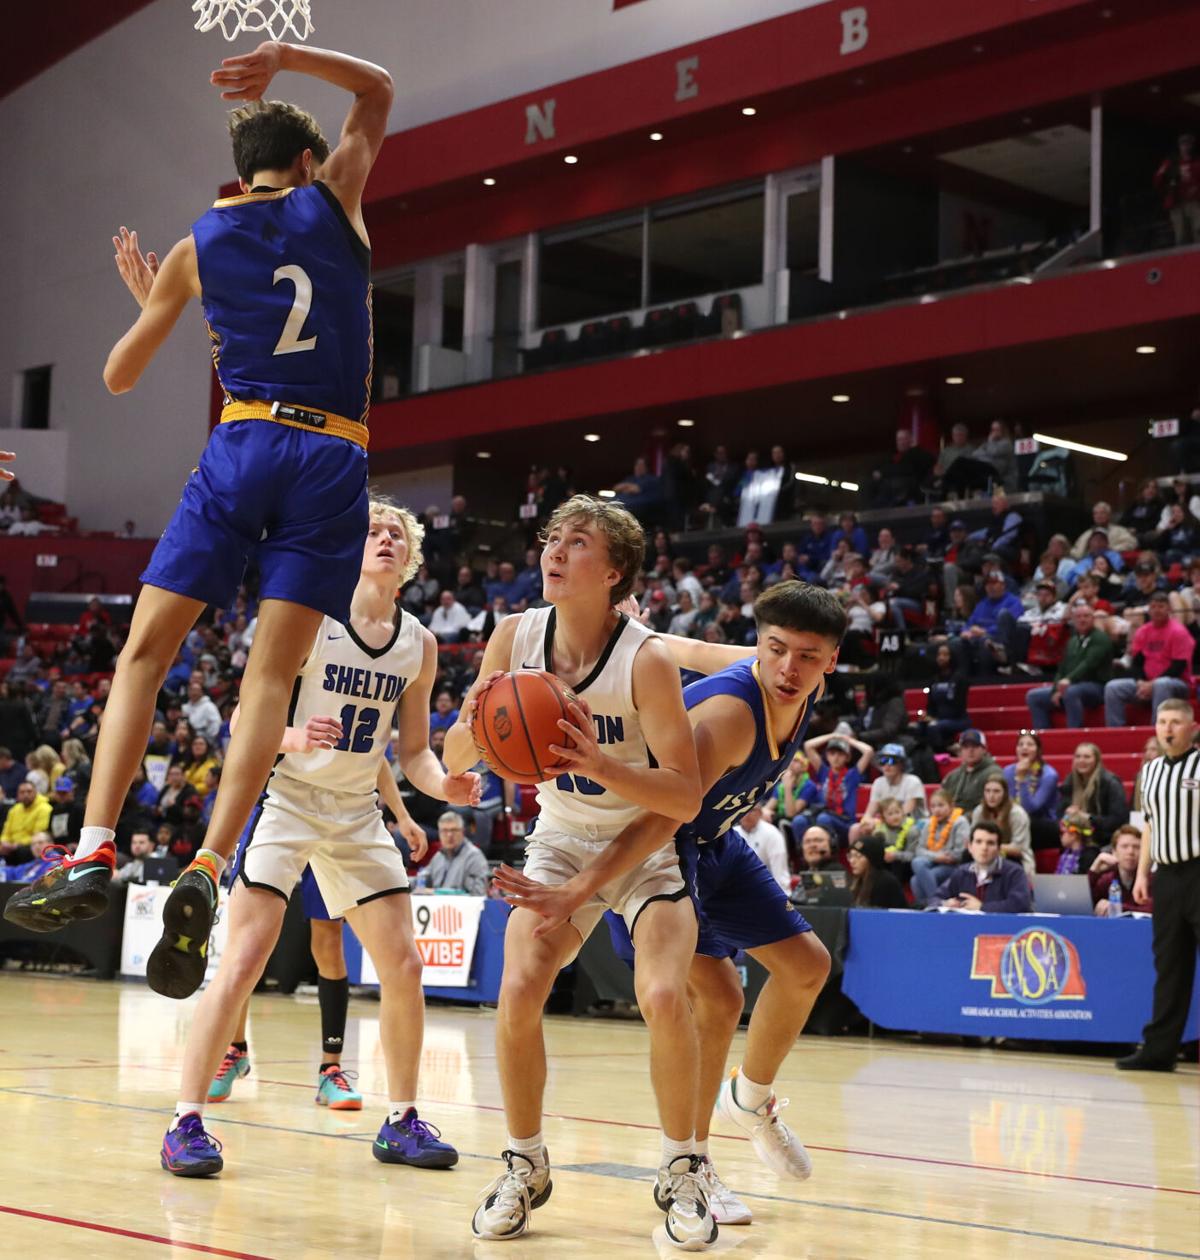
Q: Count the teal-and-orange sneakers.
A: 2